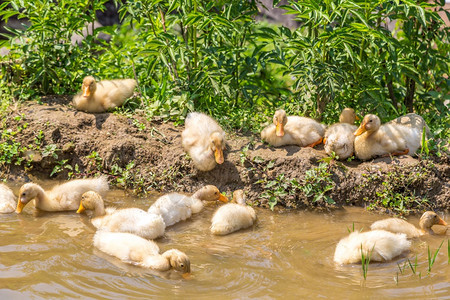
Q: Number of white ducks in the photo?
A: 13